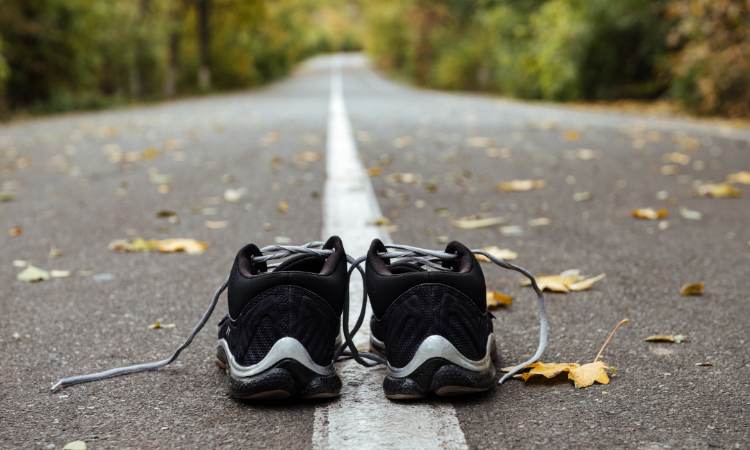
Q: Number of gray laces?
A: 2